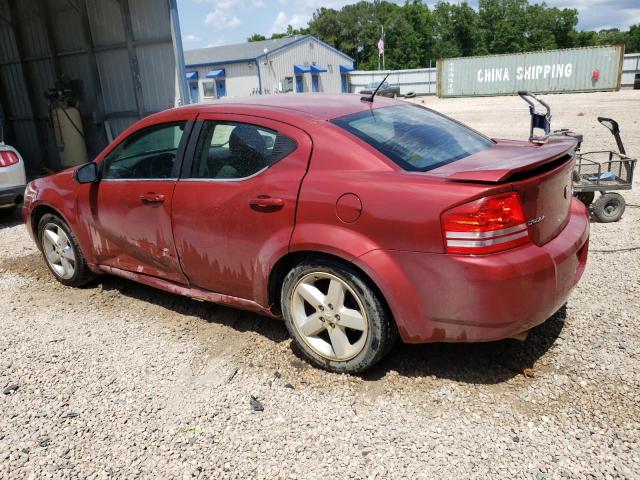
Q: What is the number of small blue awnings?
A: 5